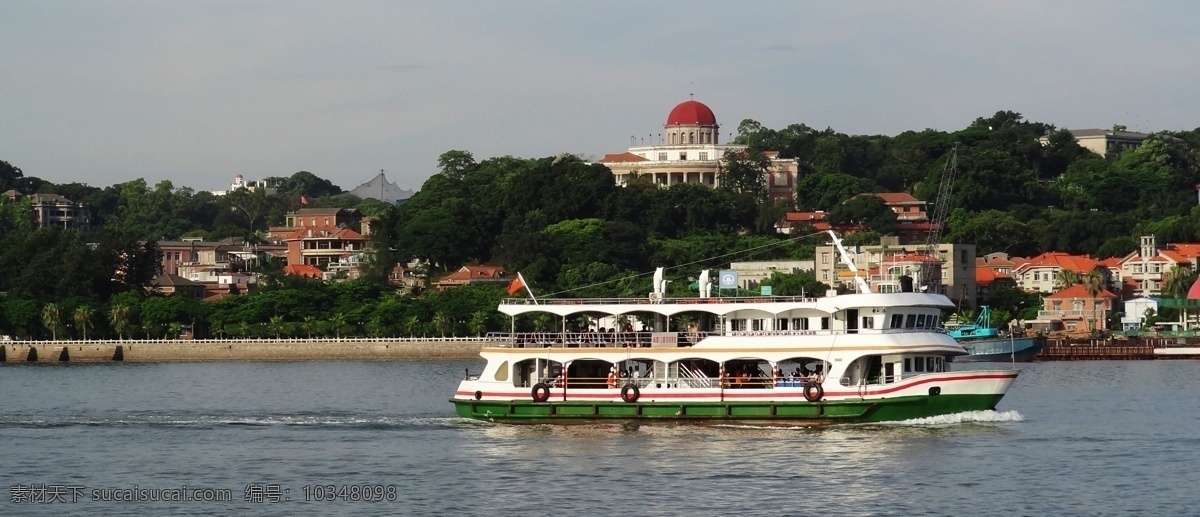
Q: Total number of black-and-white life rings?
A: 3